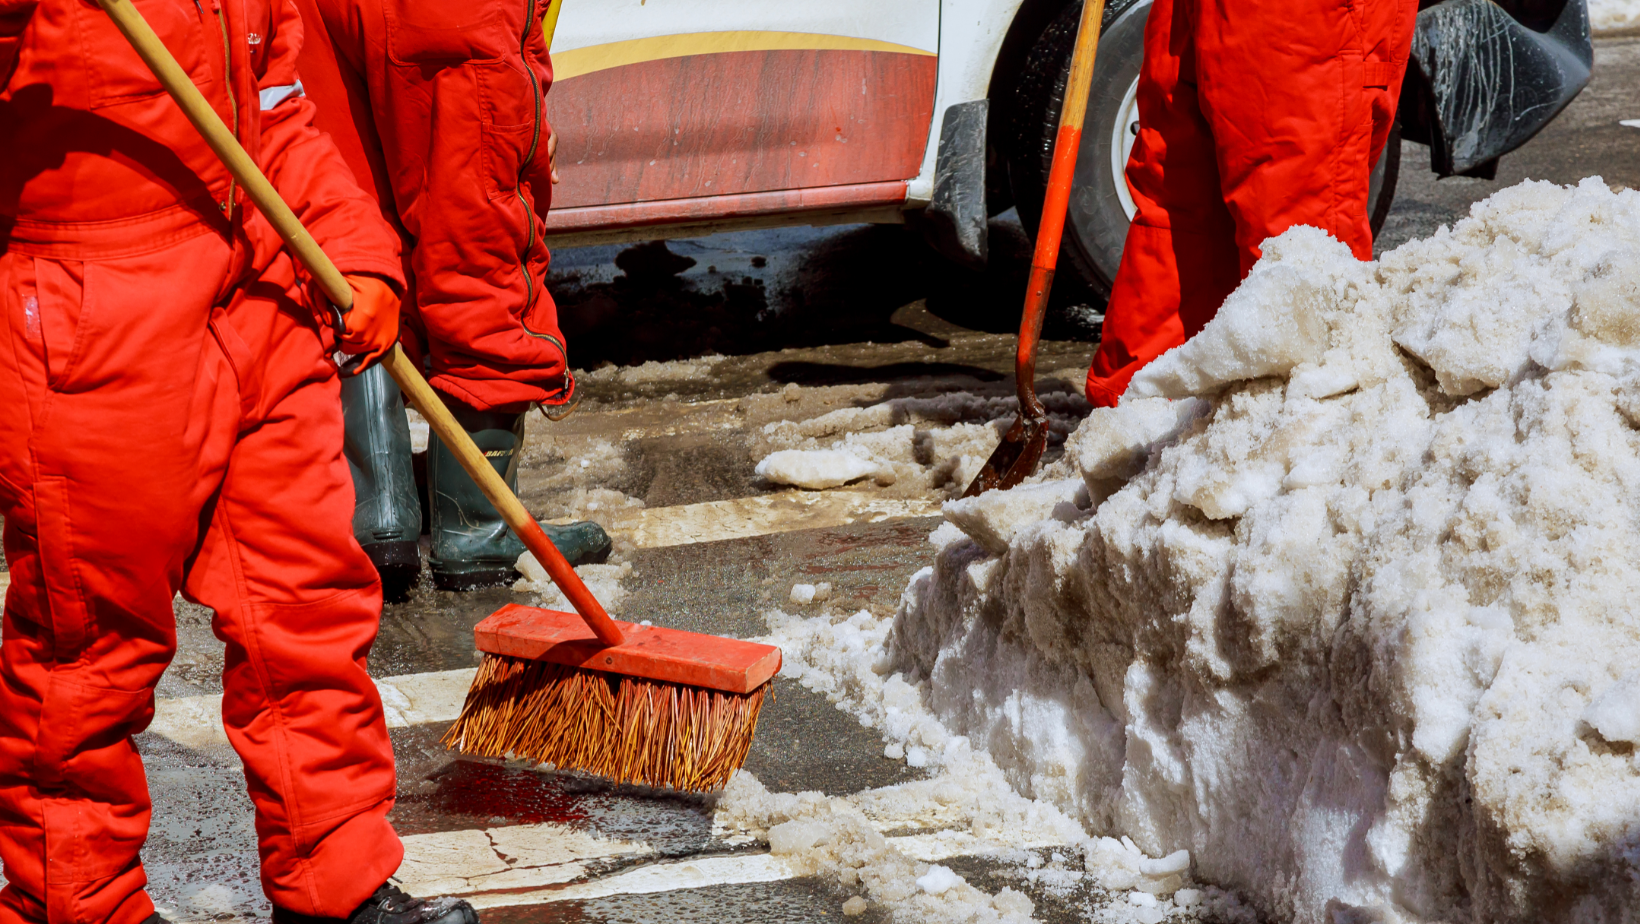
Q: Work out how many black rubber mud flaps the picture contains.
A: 1